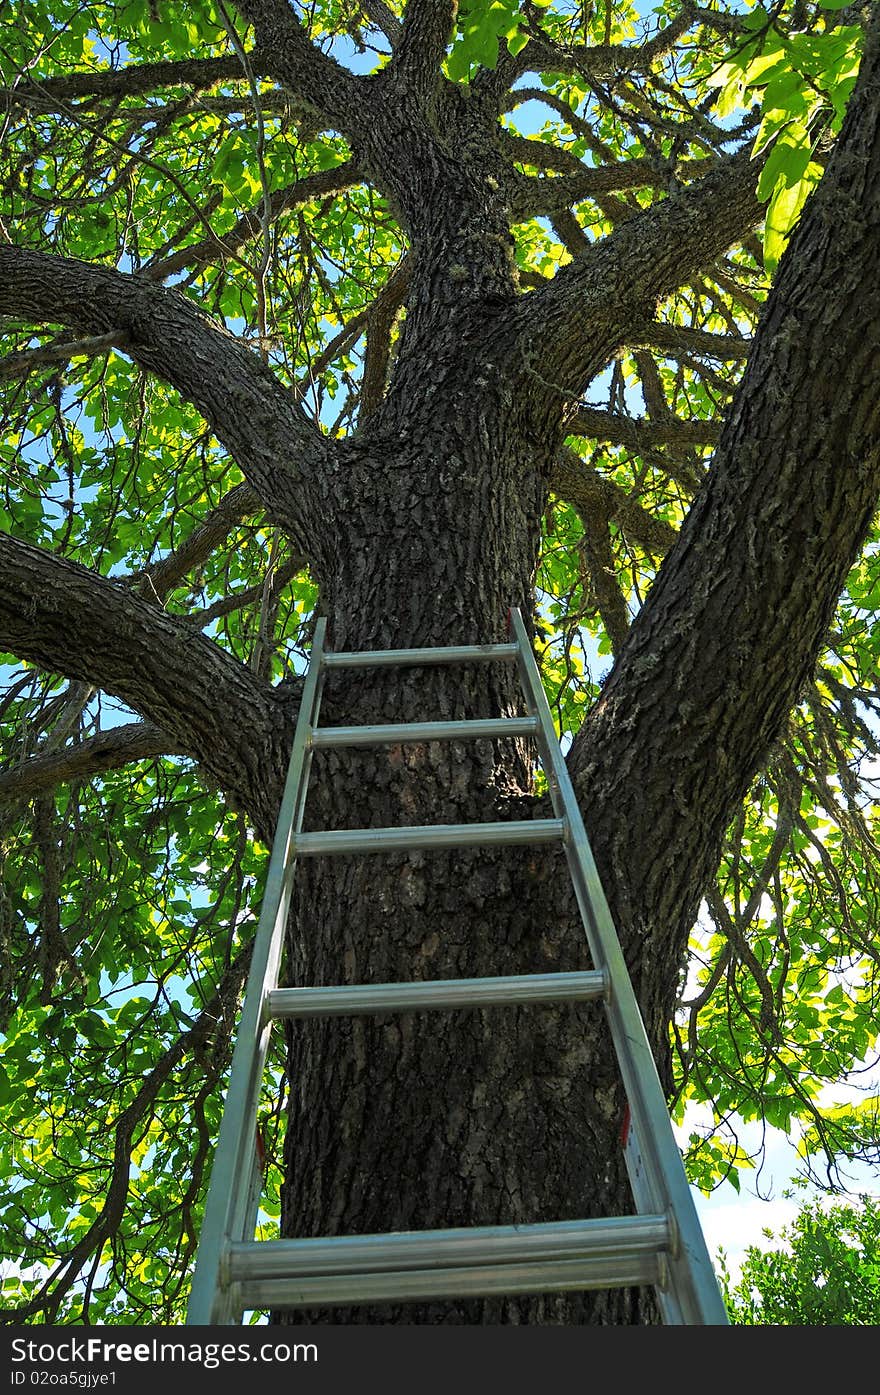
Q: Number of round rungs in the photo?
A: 6